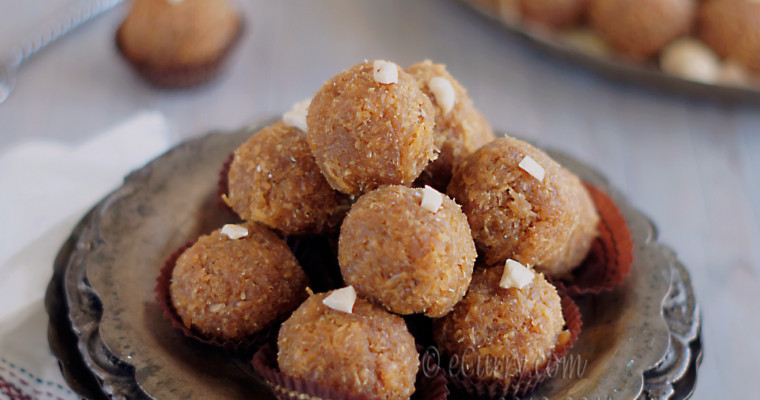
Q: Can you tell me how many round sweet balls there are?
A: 12